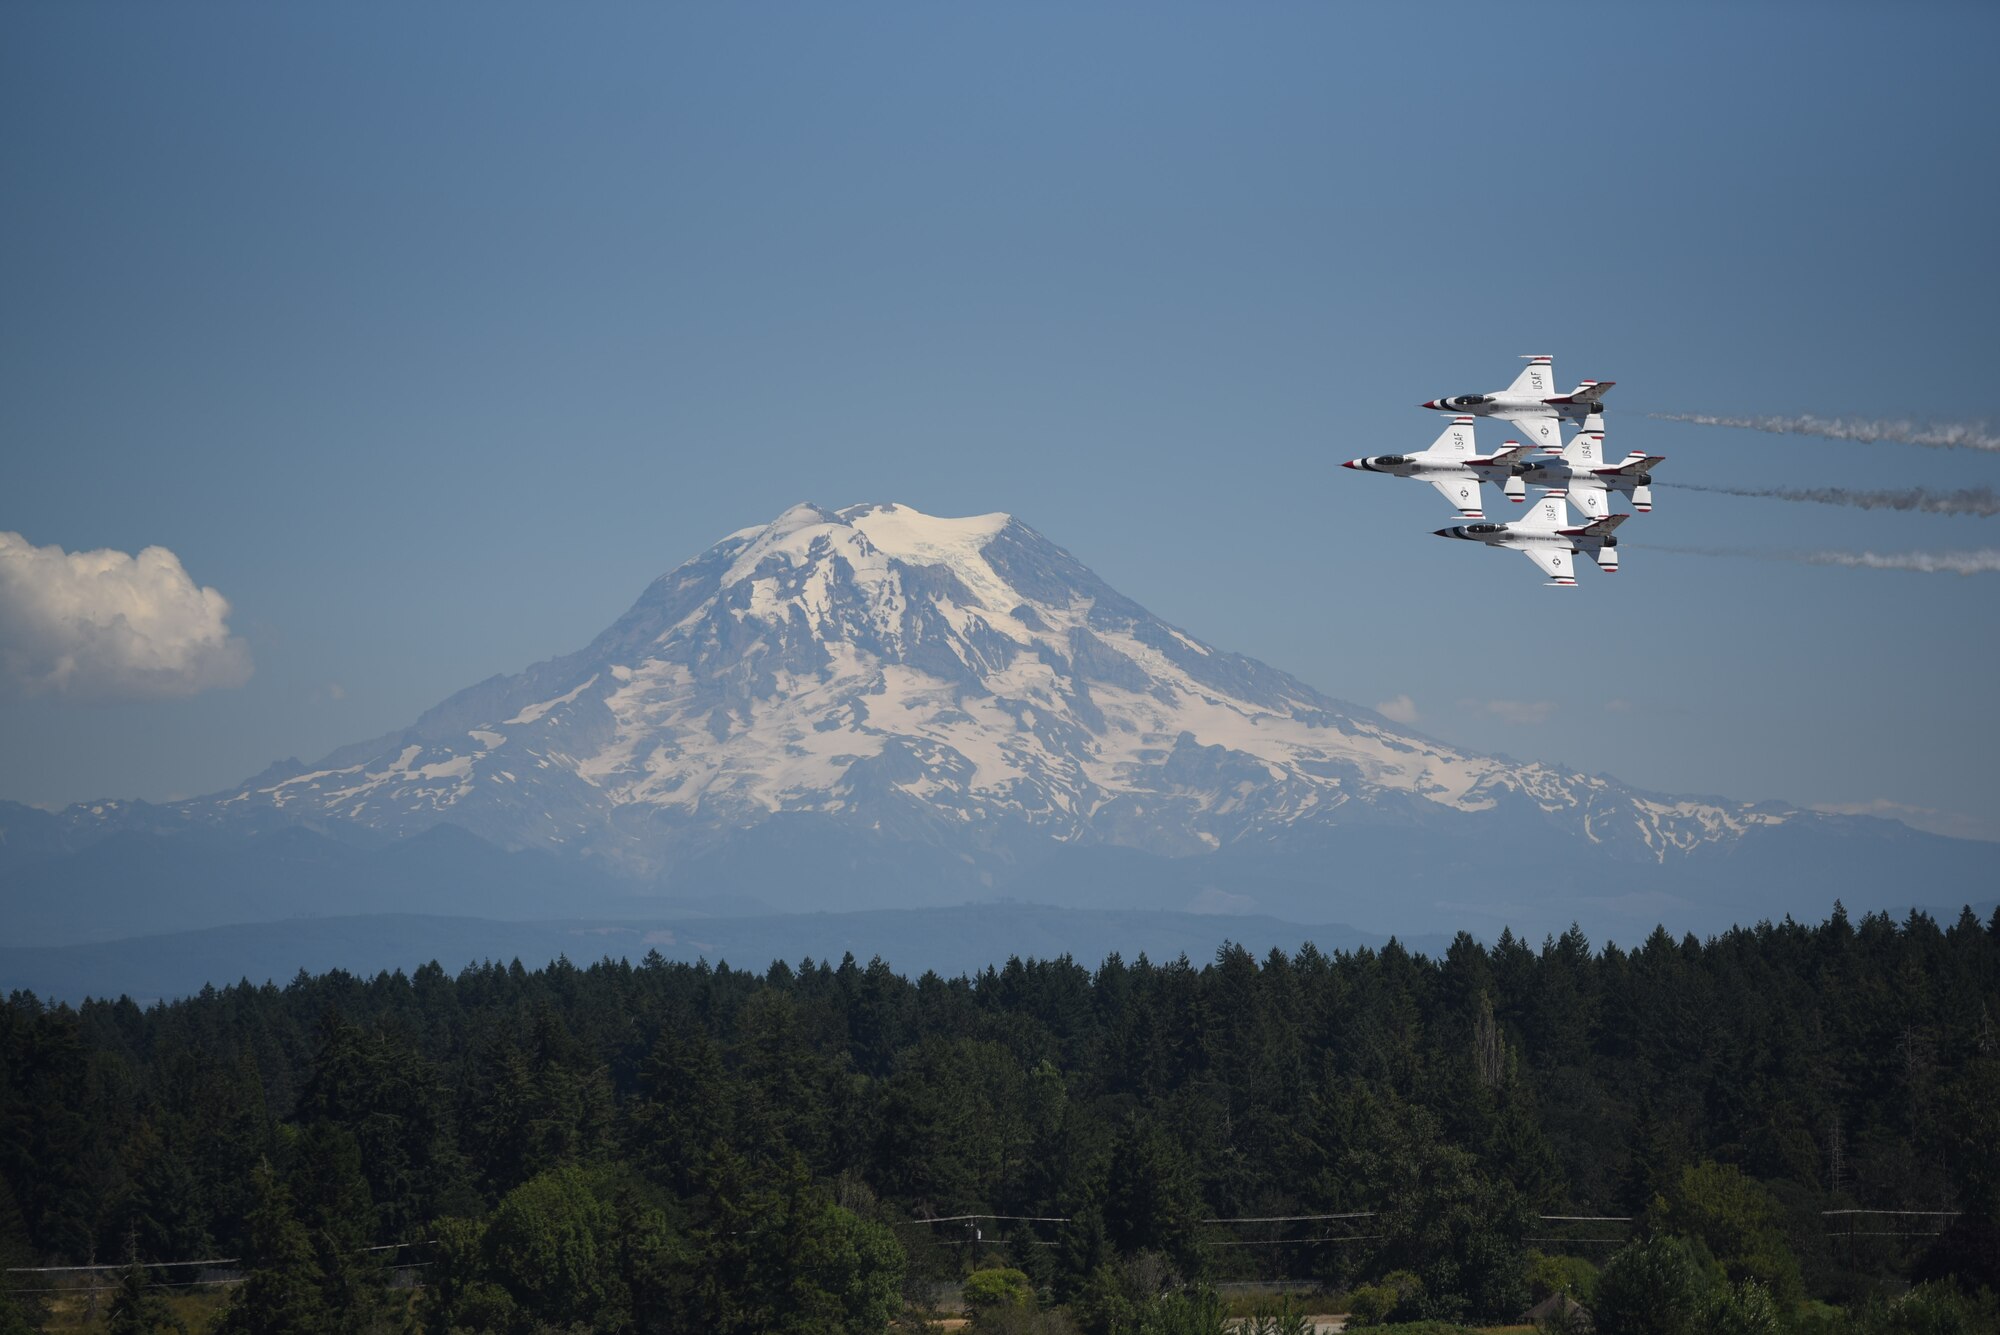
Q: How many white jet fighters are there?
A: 4